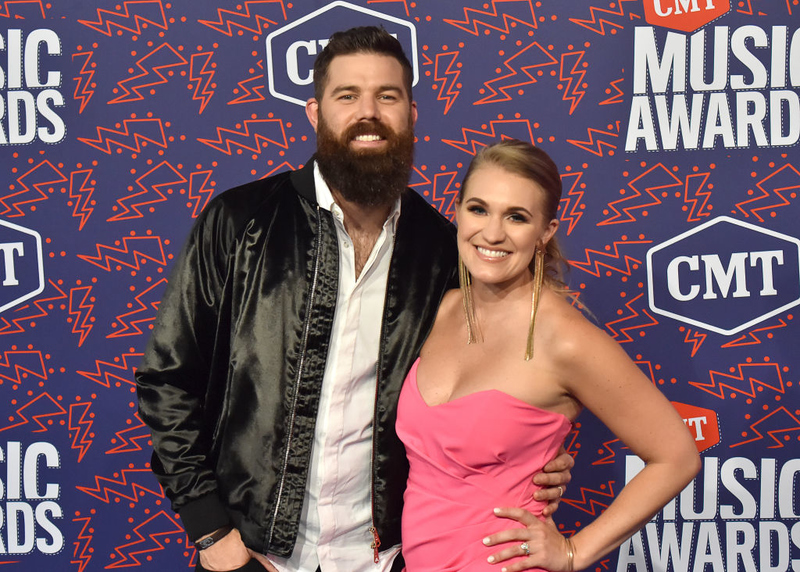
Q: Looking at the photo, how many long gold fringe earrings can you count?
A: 2